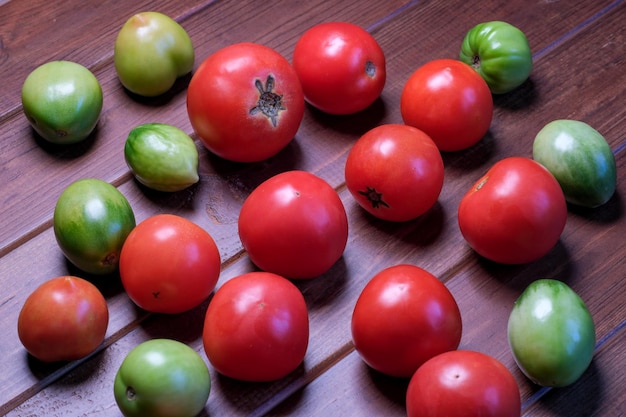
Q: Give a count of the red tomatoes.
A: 11